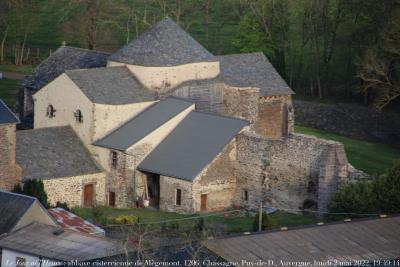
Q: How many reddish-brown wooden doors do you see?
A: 3